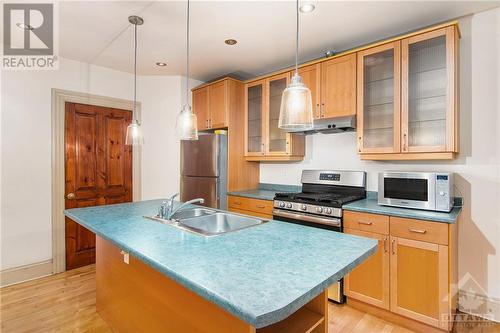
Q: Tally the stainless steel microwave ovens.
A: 1